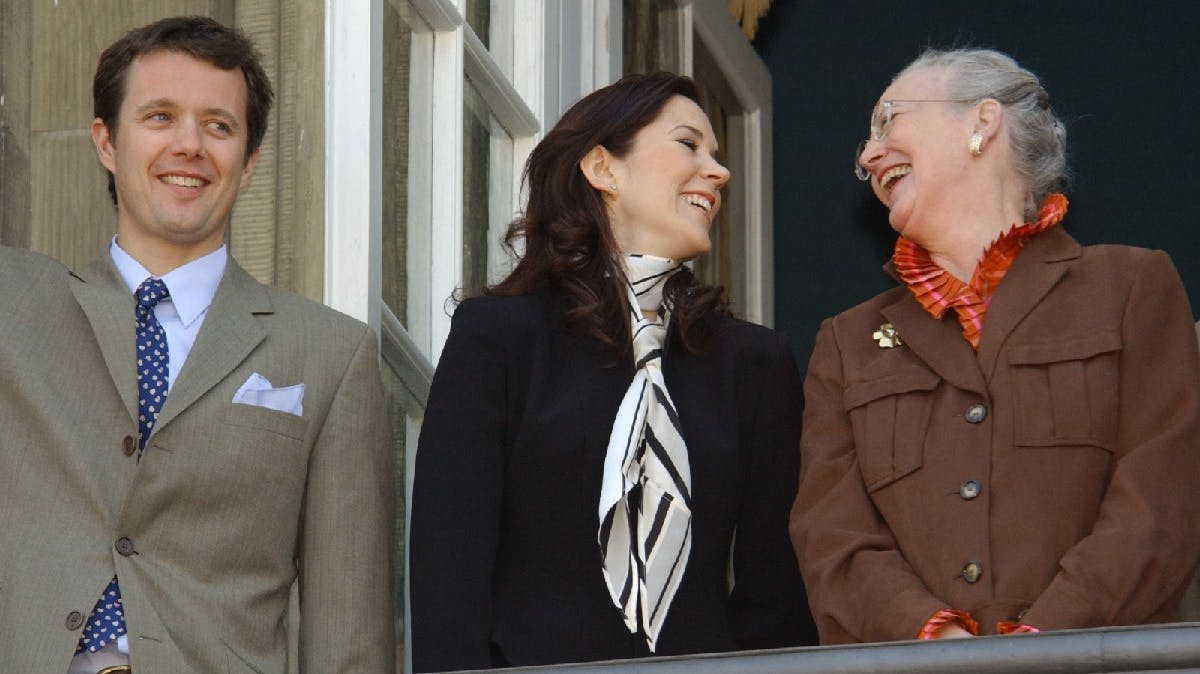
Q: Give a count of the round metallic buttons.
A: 3